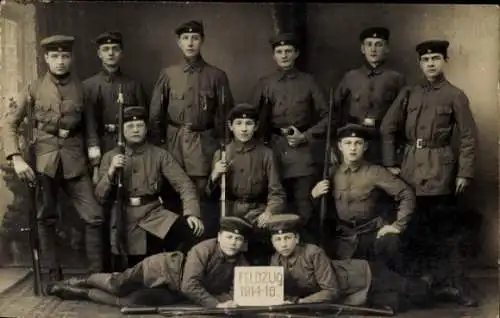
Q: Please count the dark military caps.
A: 11